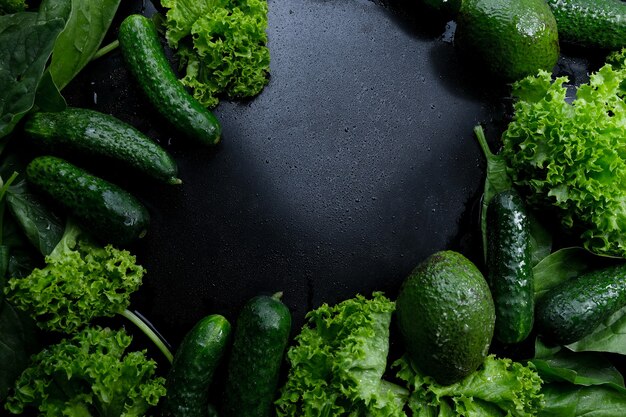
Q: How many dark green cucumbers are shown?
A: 8